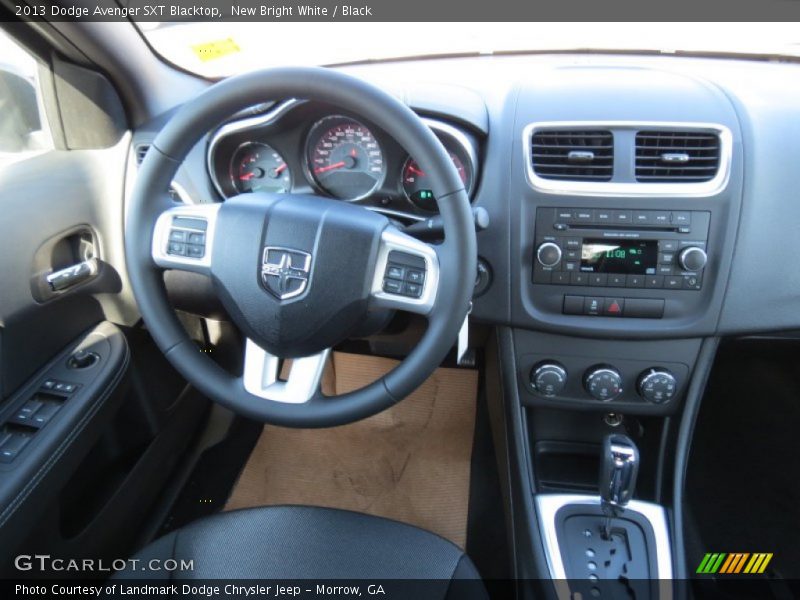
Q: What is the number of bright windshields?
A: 1